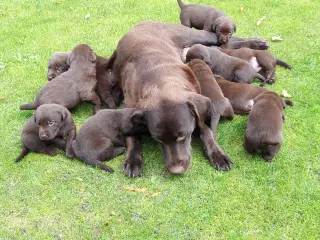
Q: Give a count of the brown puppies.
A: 11